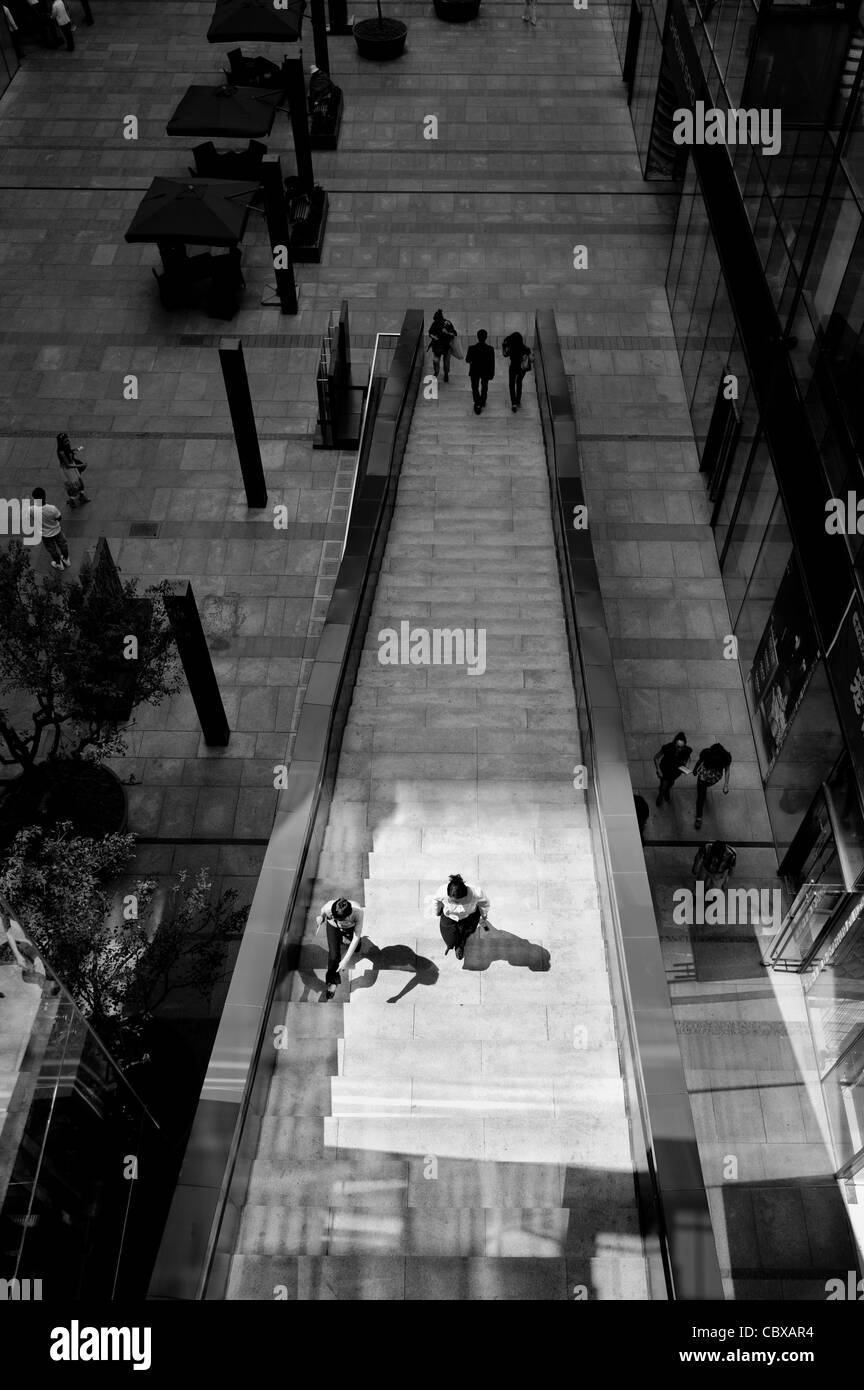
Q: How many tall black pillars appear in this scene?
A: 5